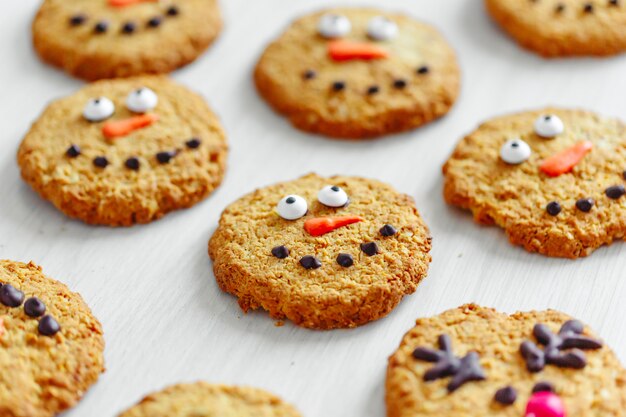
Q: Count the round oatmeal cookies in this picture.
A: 9